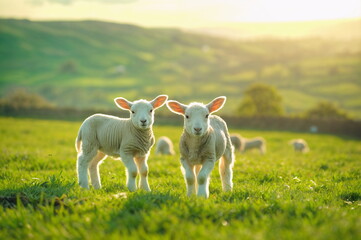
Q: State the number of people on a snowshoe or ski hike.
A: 0